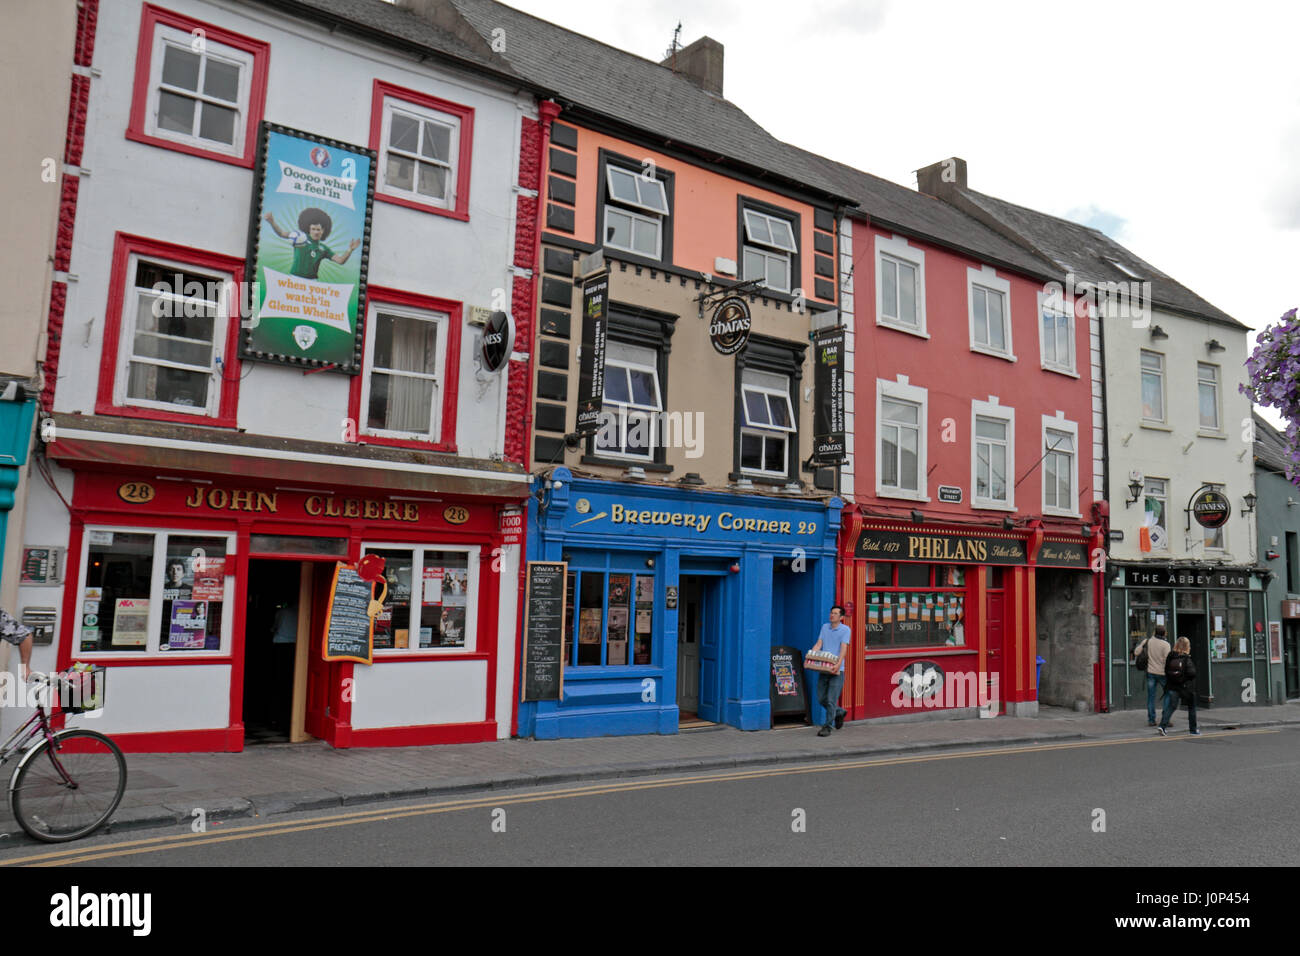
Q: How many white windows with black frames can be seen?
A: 4